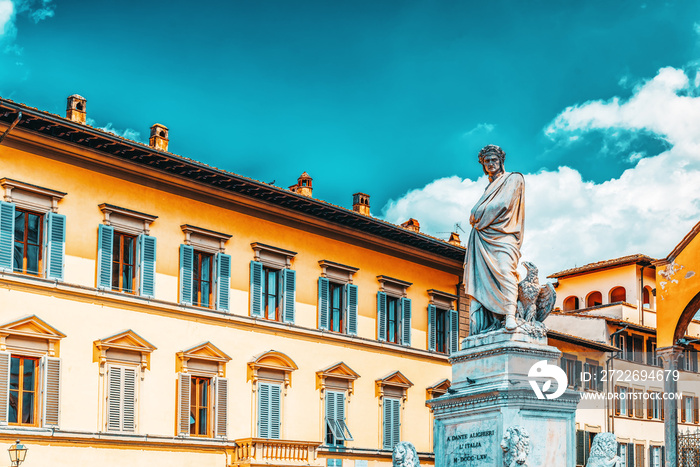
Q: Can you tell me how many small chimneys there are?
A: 6